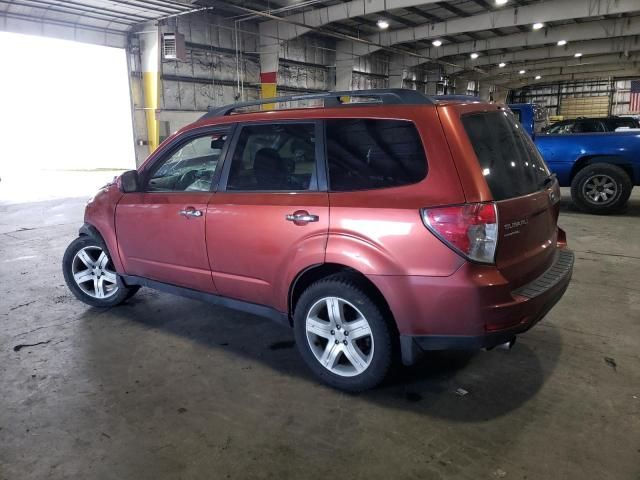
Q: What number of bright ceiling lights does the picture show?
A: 10